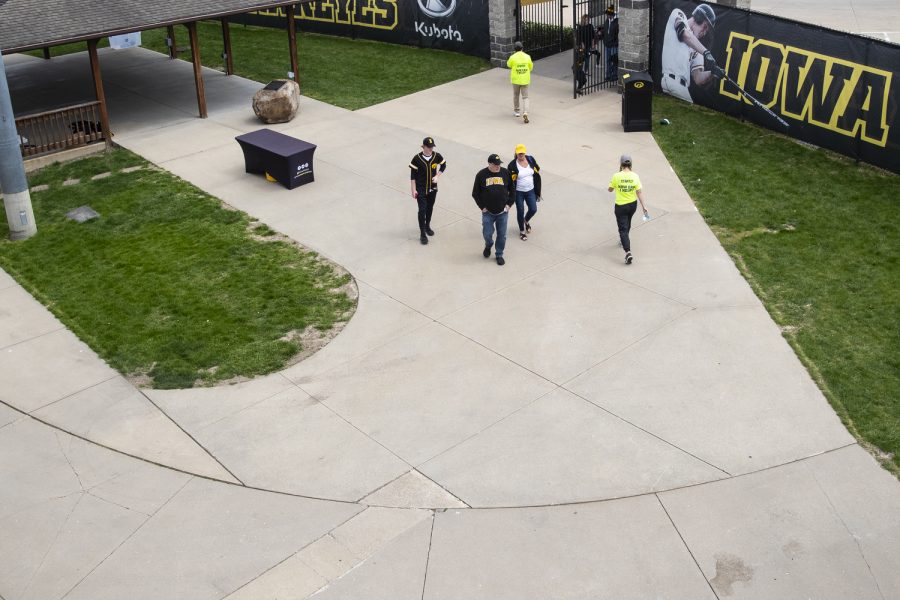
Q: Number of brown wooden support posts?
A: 6